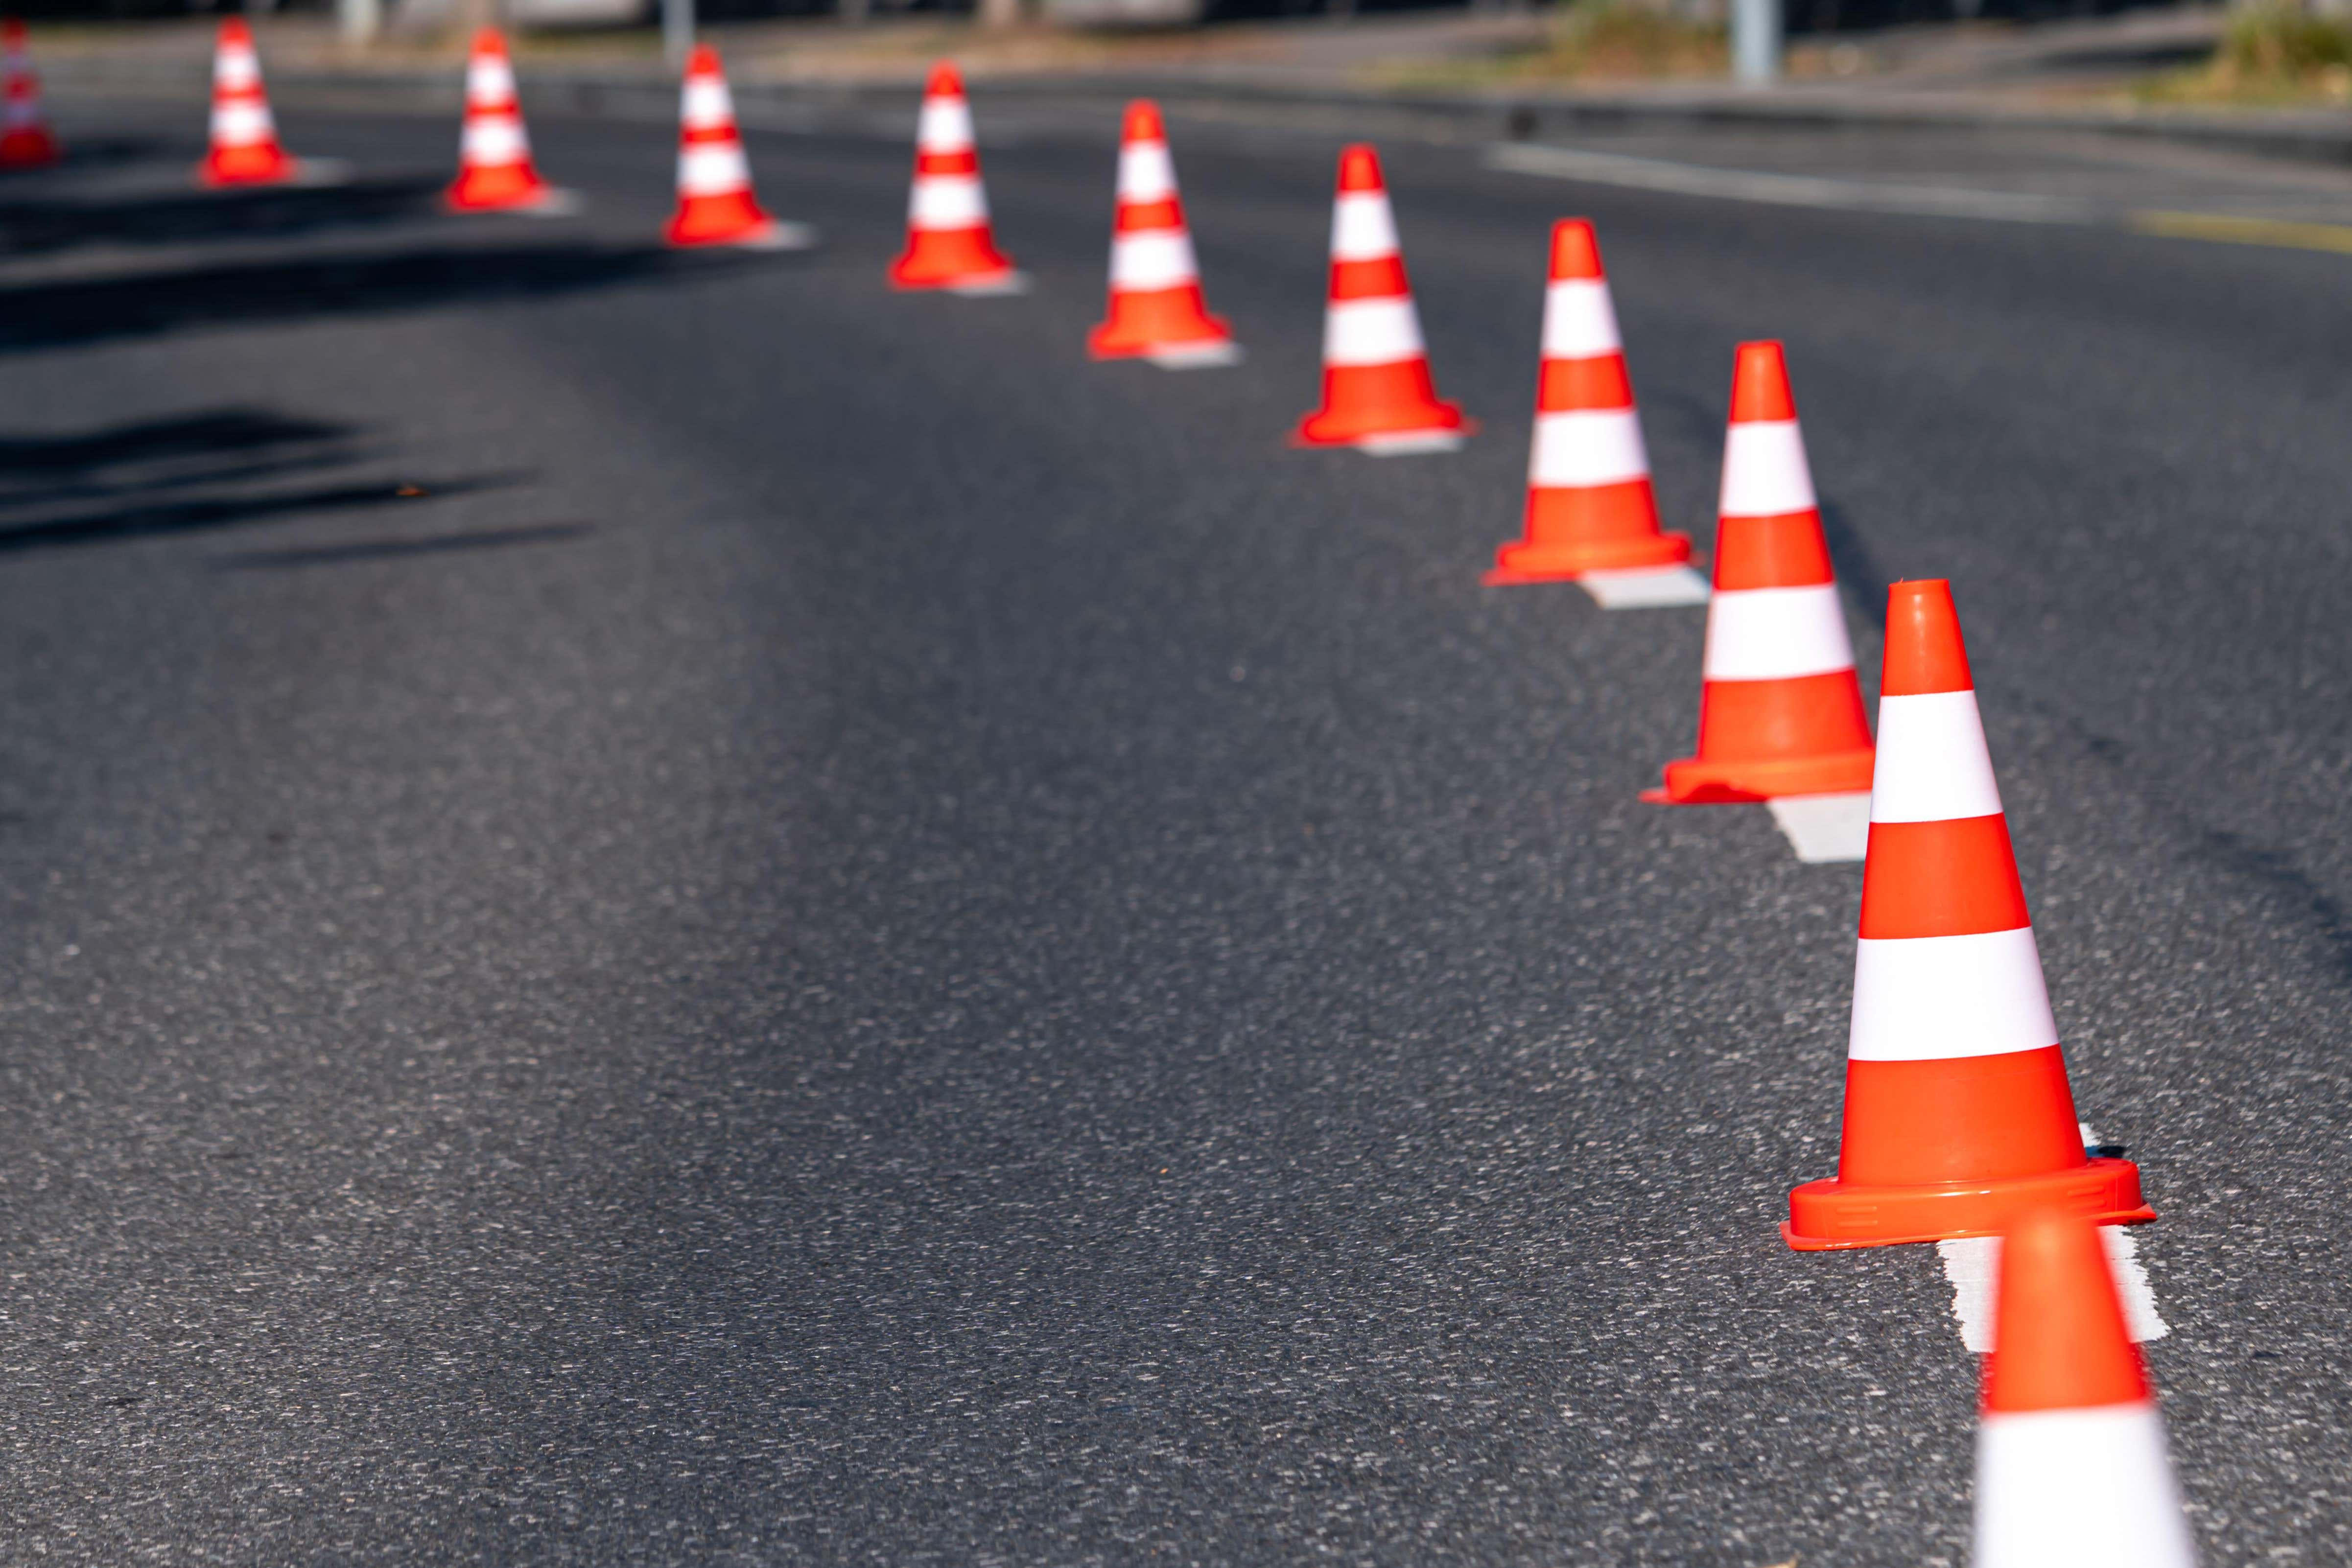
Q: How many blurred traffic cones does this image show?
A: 10